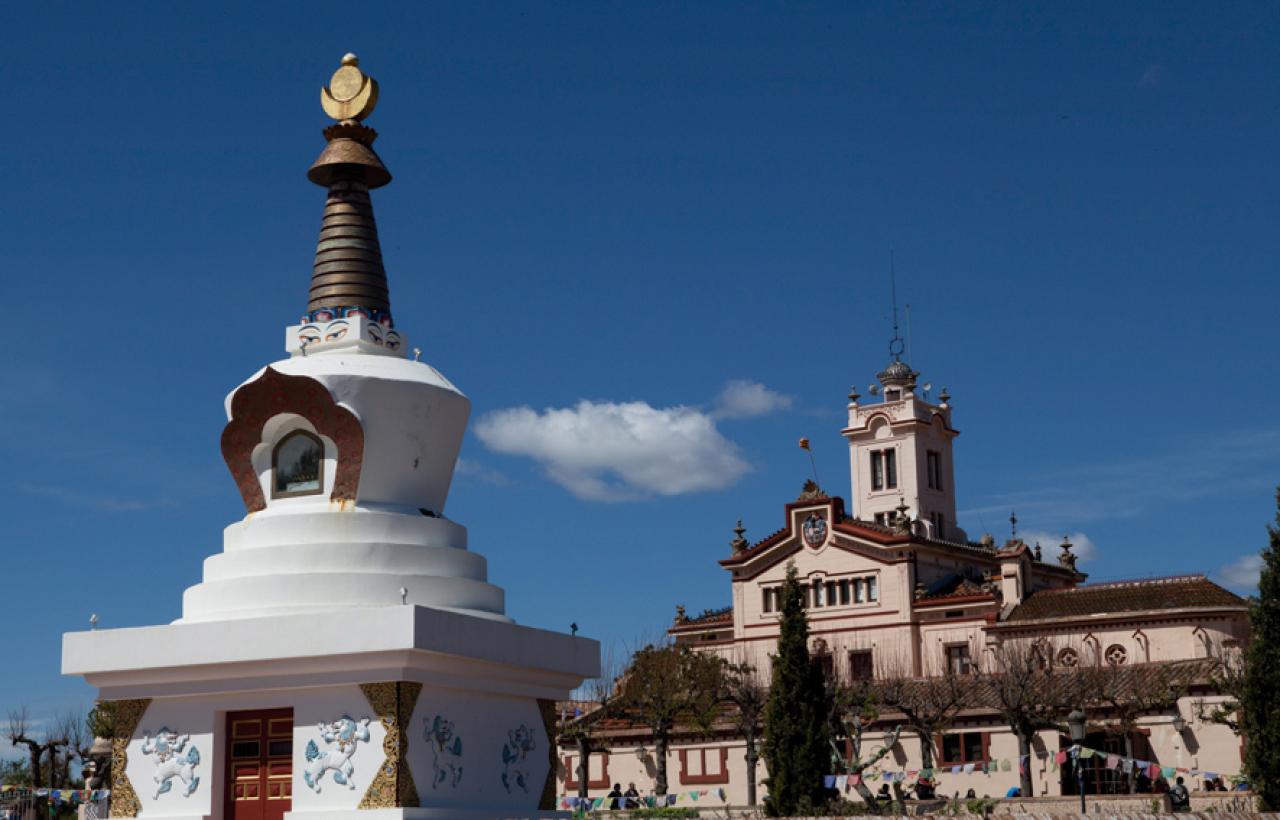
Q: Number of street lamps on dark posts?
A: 1